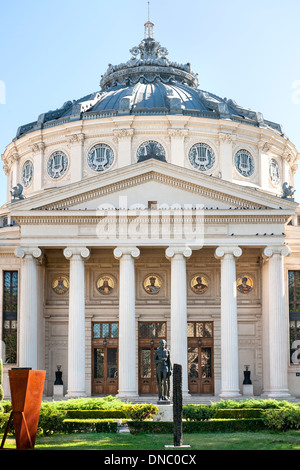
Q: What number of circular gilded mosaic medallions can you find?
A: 5